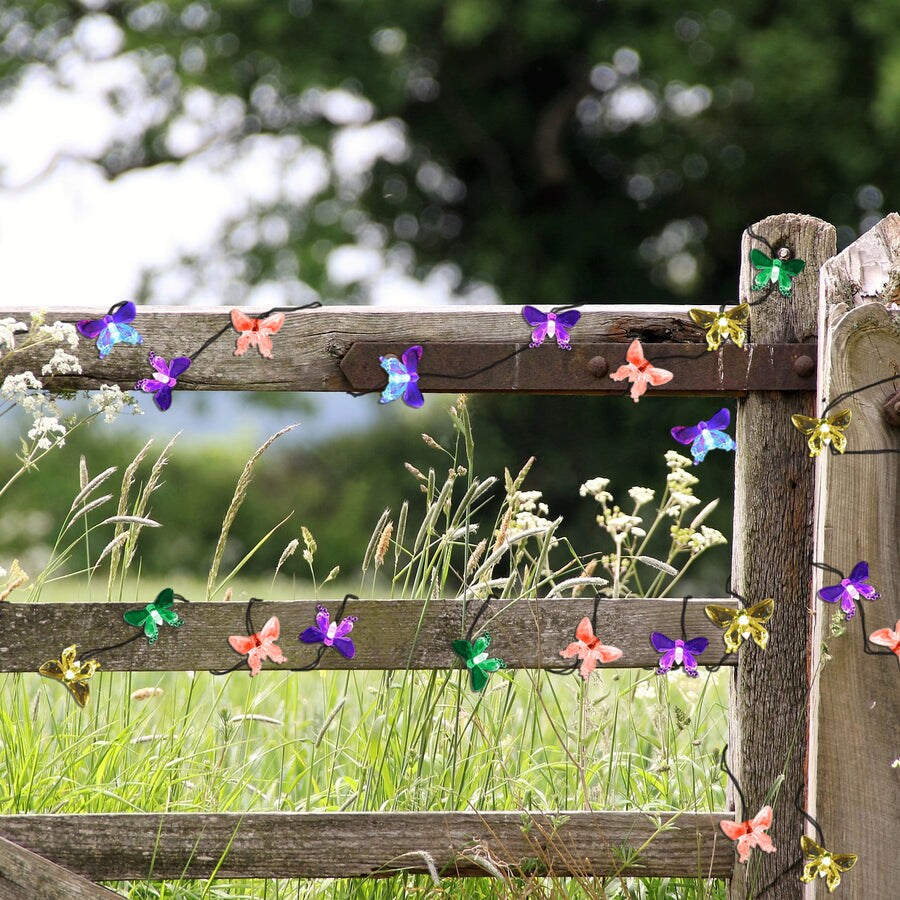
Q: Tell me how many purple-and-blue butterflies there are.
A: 3